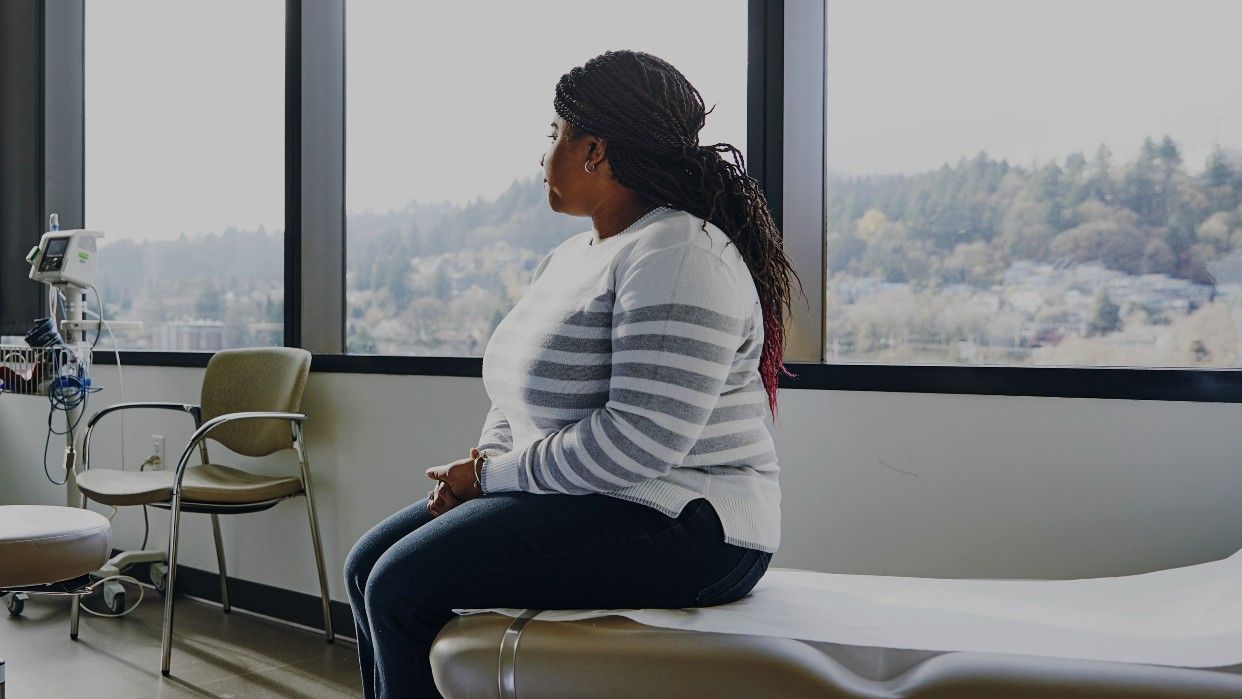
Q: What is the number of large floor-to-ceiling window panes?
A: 3